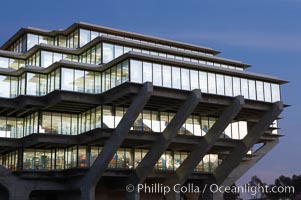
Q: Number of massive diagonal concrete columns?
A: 4